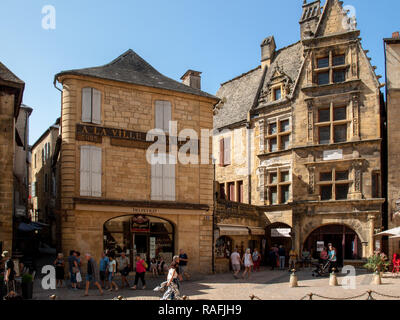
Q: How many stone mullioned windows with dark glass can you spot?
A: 5